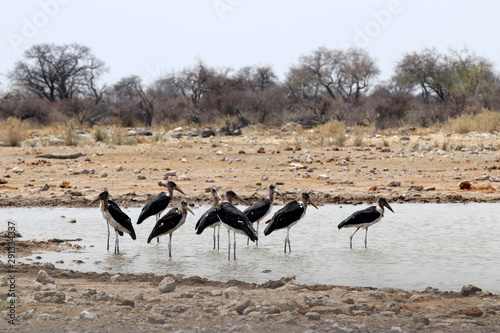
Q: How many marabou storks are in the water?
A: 8